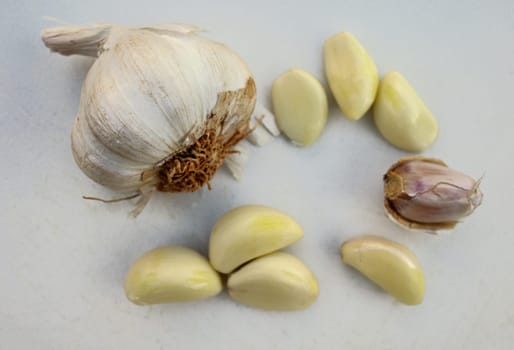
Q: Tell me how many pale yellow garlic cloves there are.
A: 7